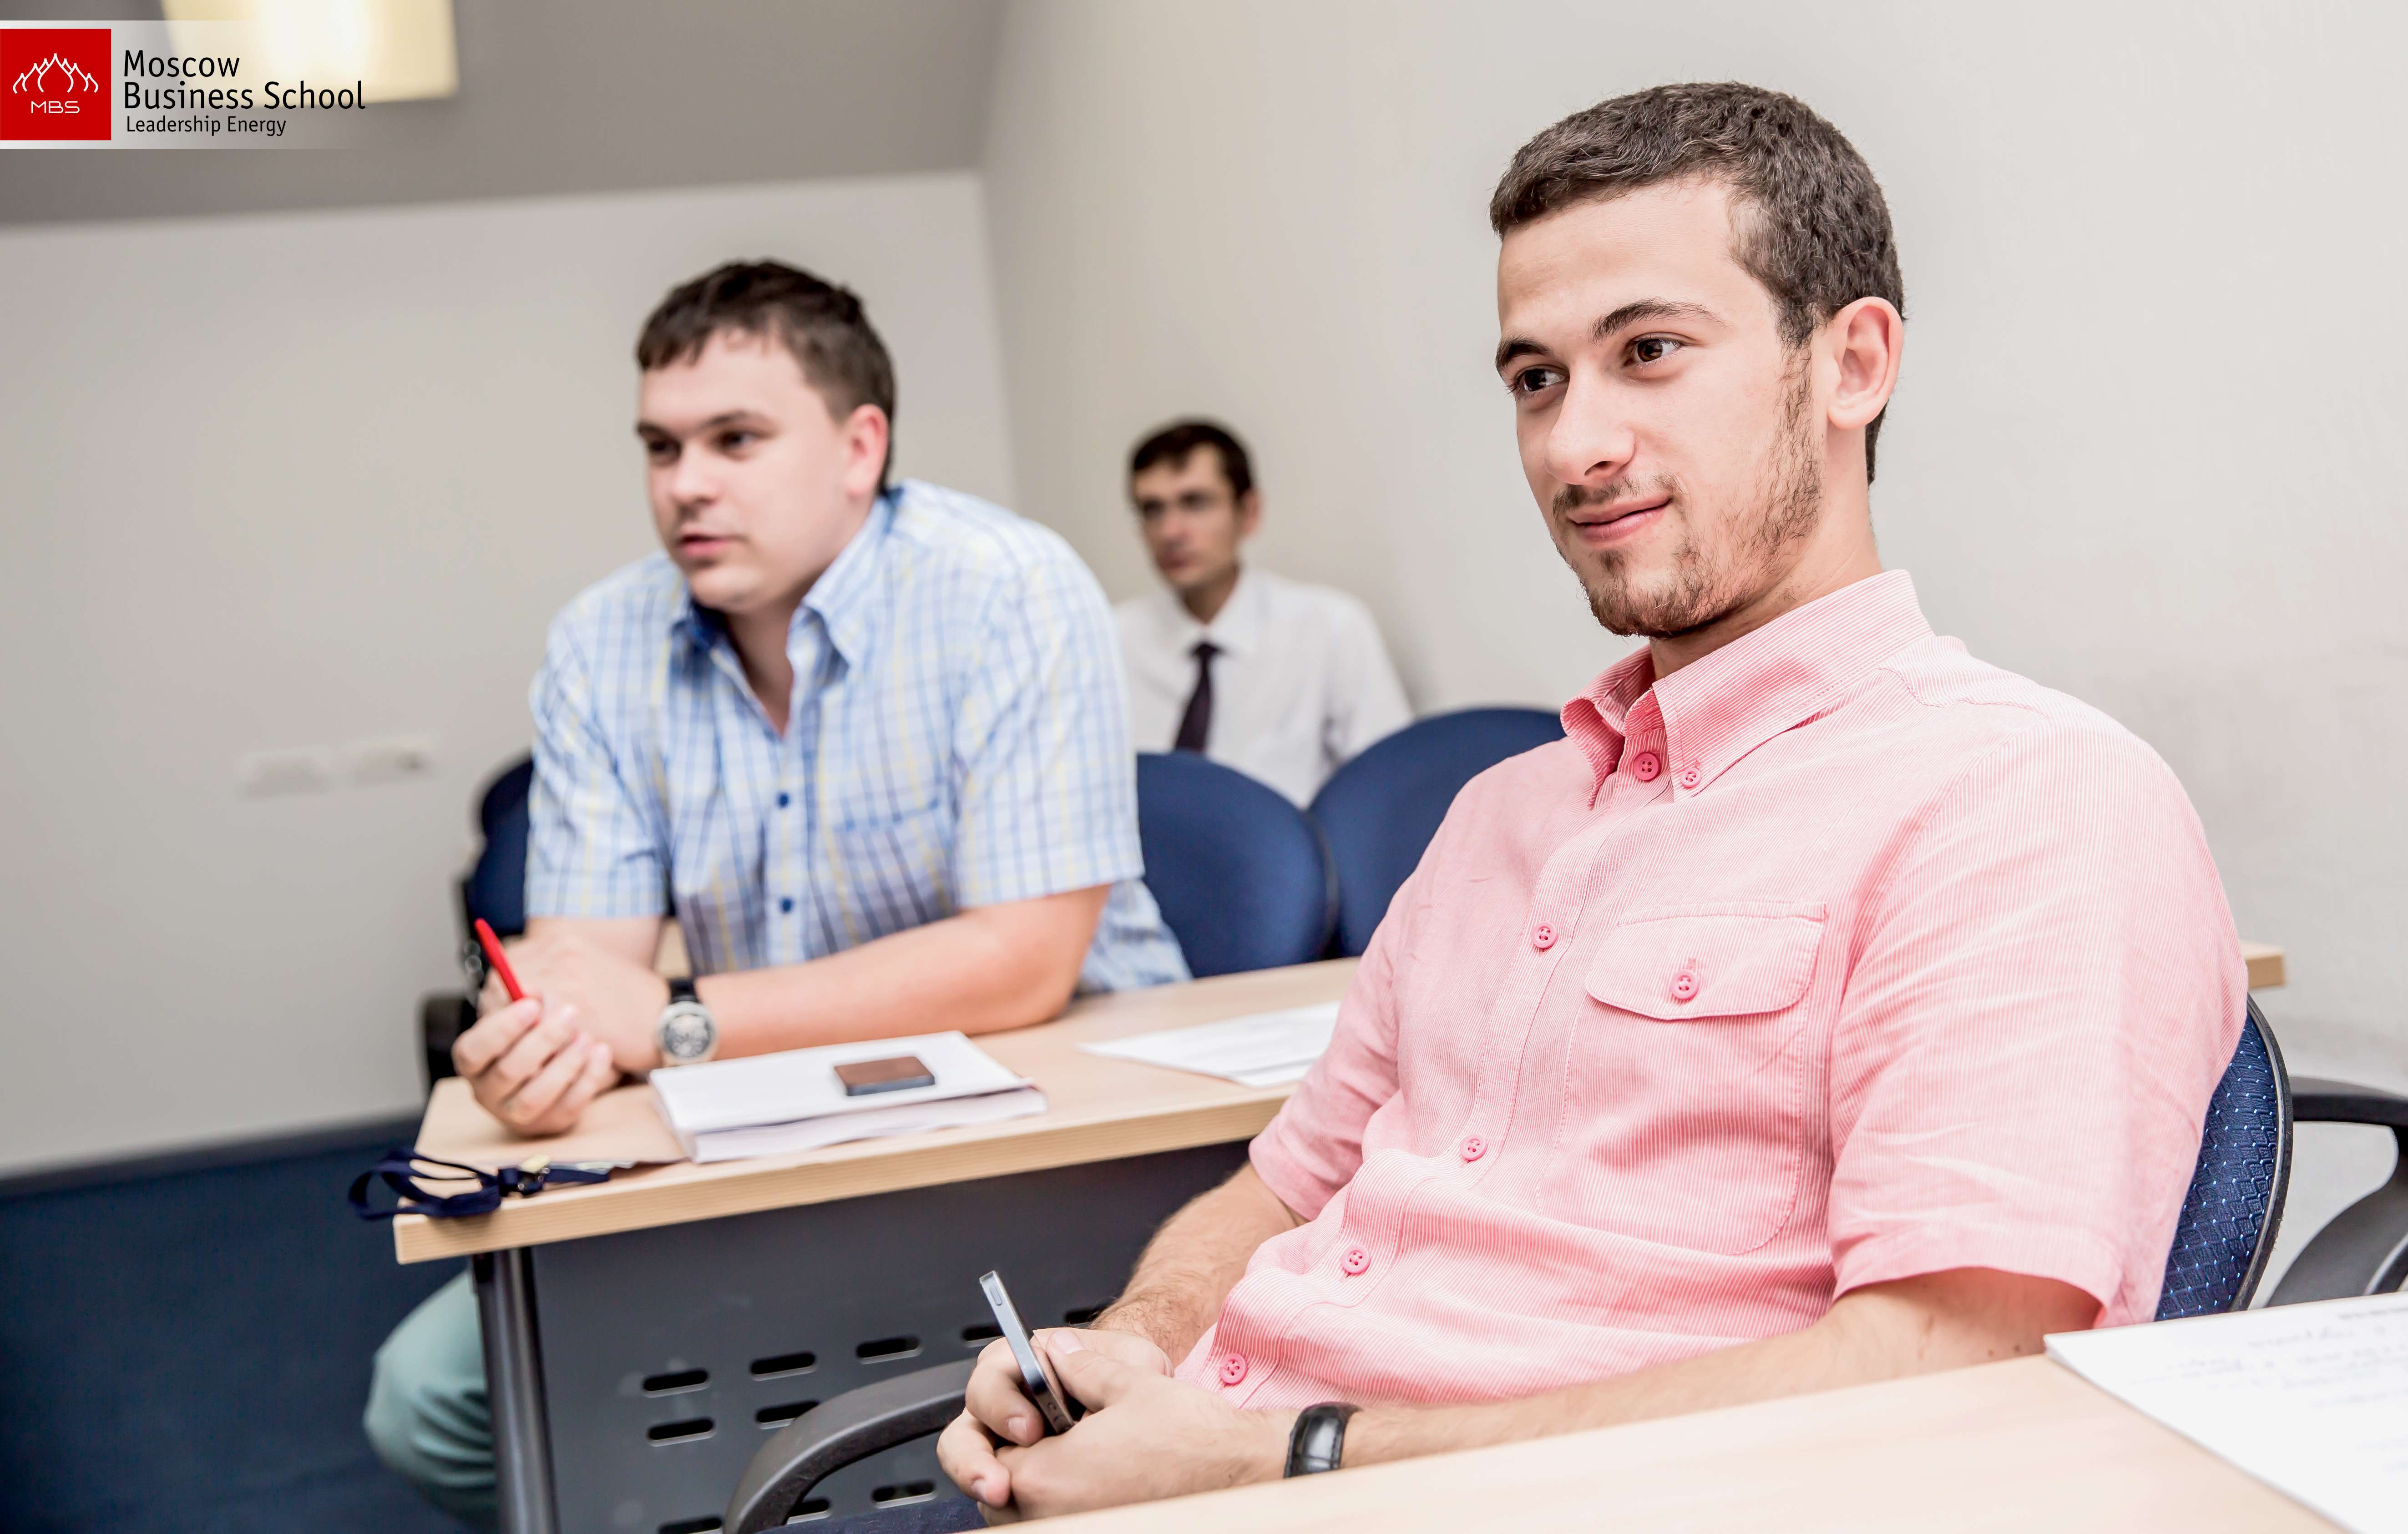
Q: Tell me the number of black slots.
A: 10